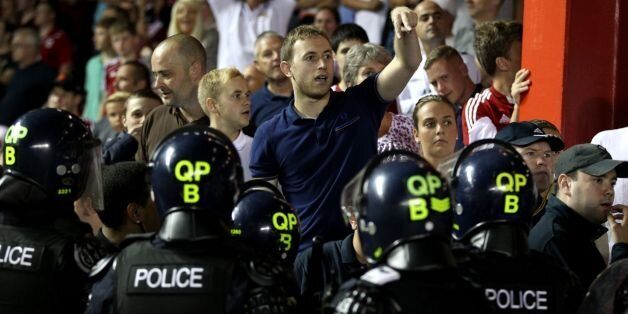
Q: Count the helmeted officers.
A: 5